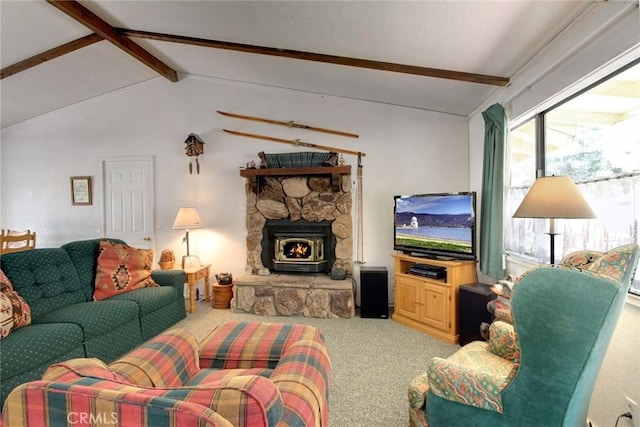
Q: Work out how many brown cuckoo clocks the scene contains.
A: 1